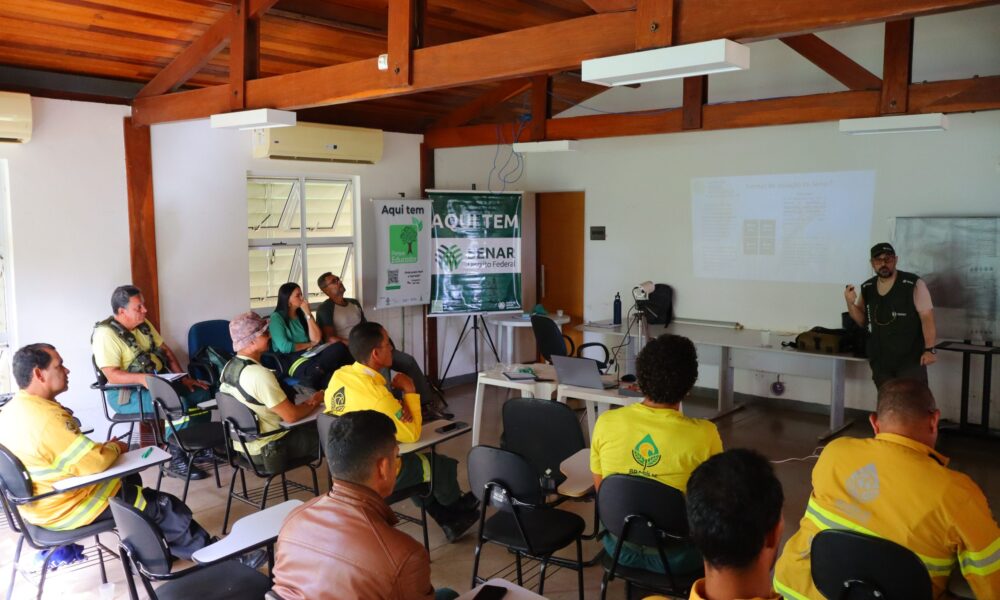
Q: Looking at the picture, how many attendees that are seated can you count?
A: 10